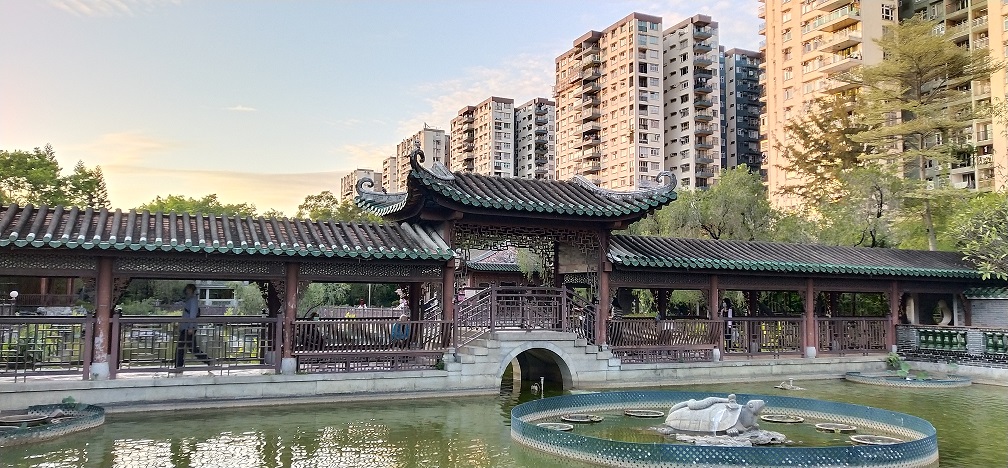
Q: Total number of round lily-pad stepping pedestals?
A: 6